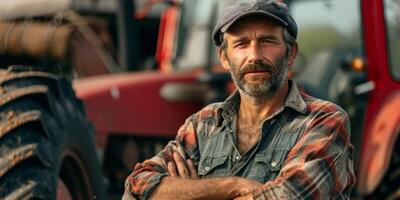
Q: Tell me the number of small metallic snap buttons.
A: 3